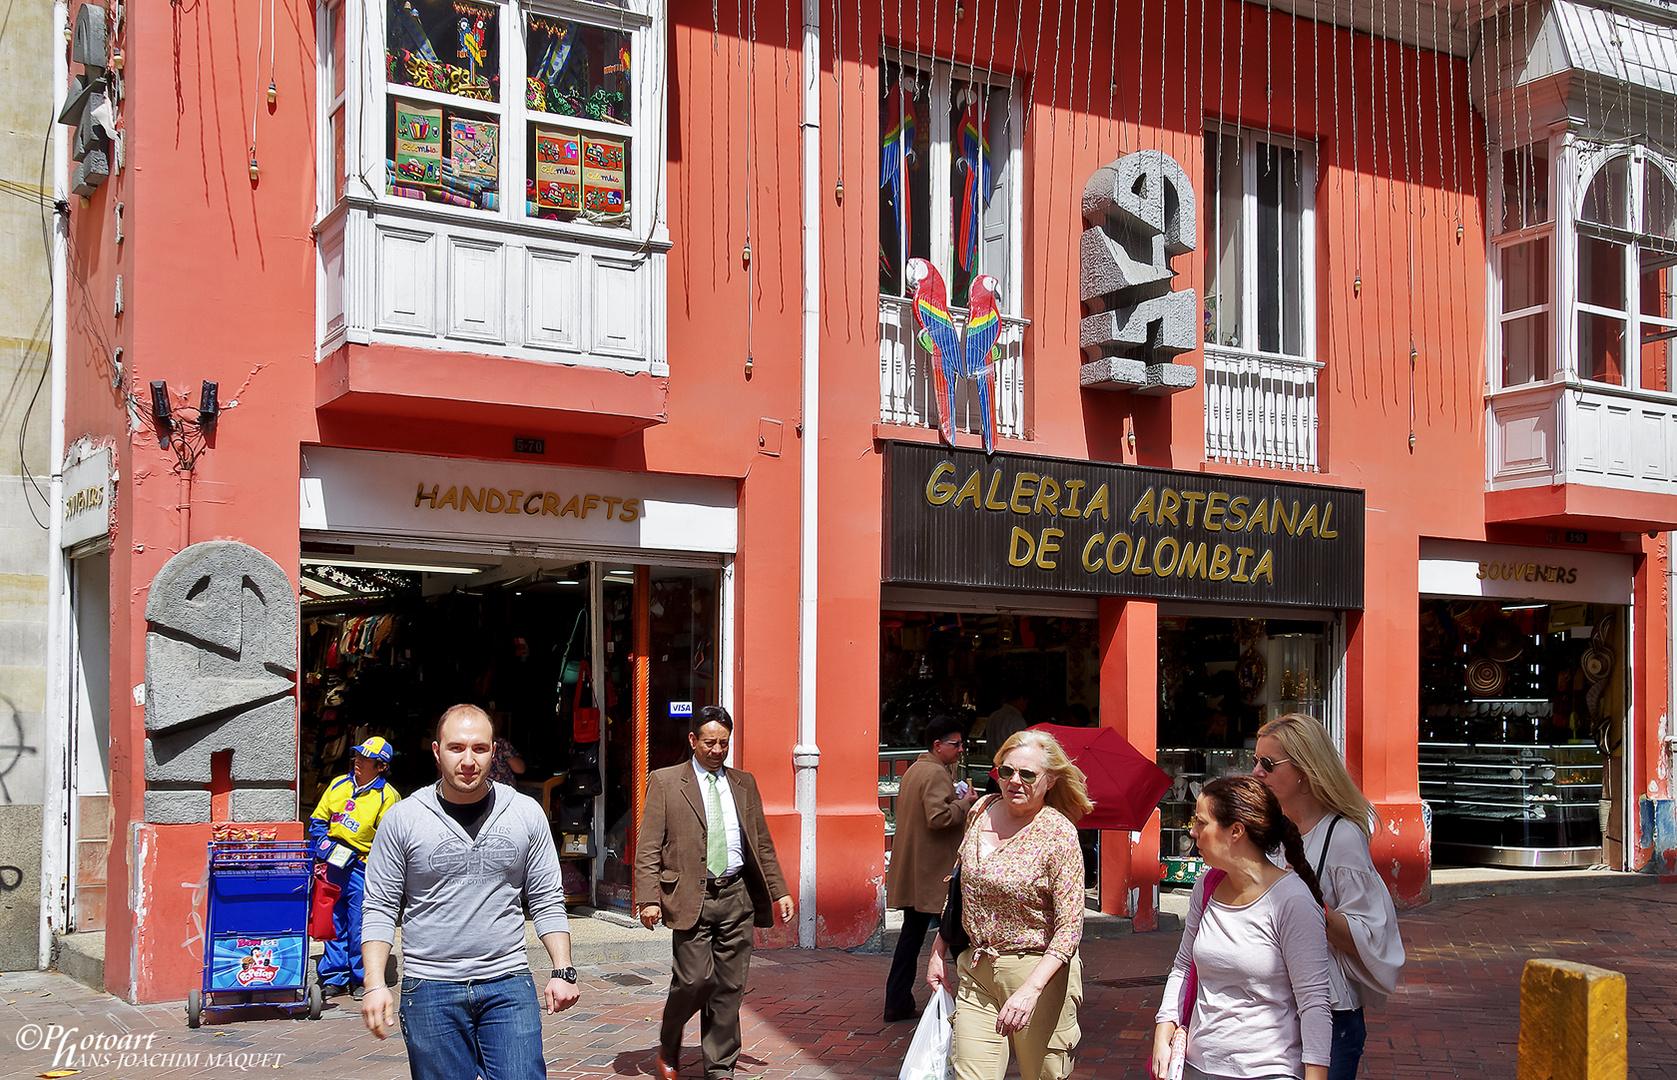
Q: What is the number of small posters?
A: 4